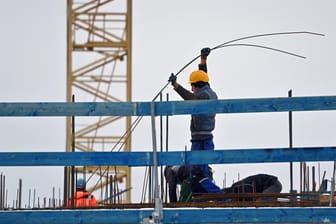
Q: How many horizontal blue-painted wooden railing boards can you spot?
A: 3